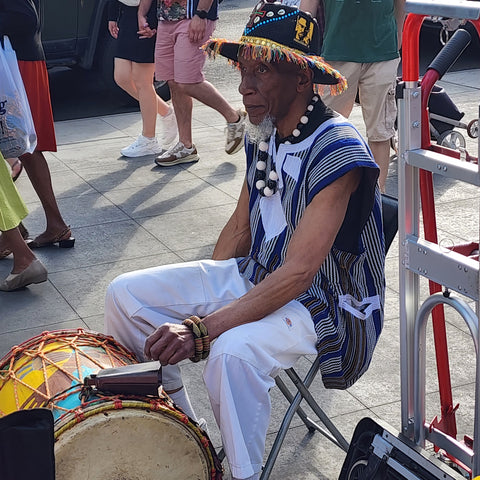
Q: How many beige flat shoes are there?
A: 1